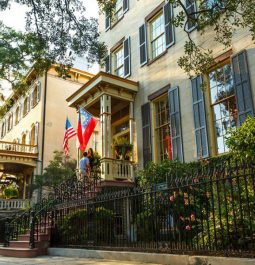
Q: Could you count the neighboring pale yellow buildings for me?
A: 1